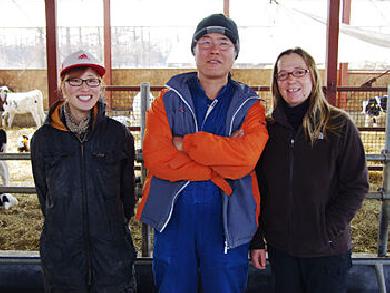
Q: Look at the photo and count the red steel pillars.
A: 5